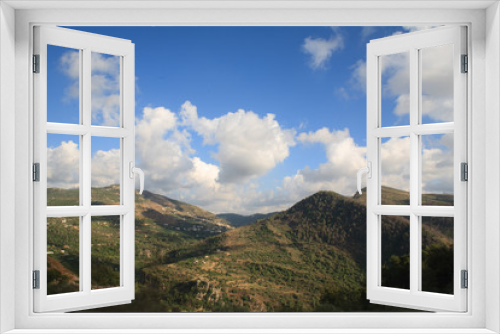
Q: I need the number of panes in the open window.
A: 12